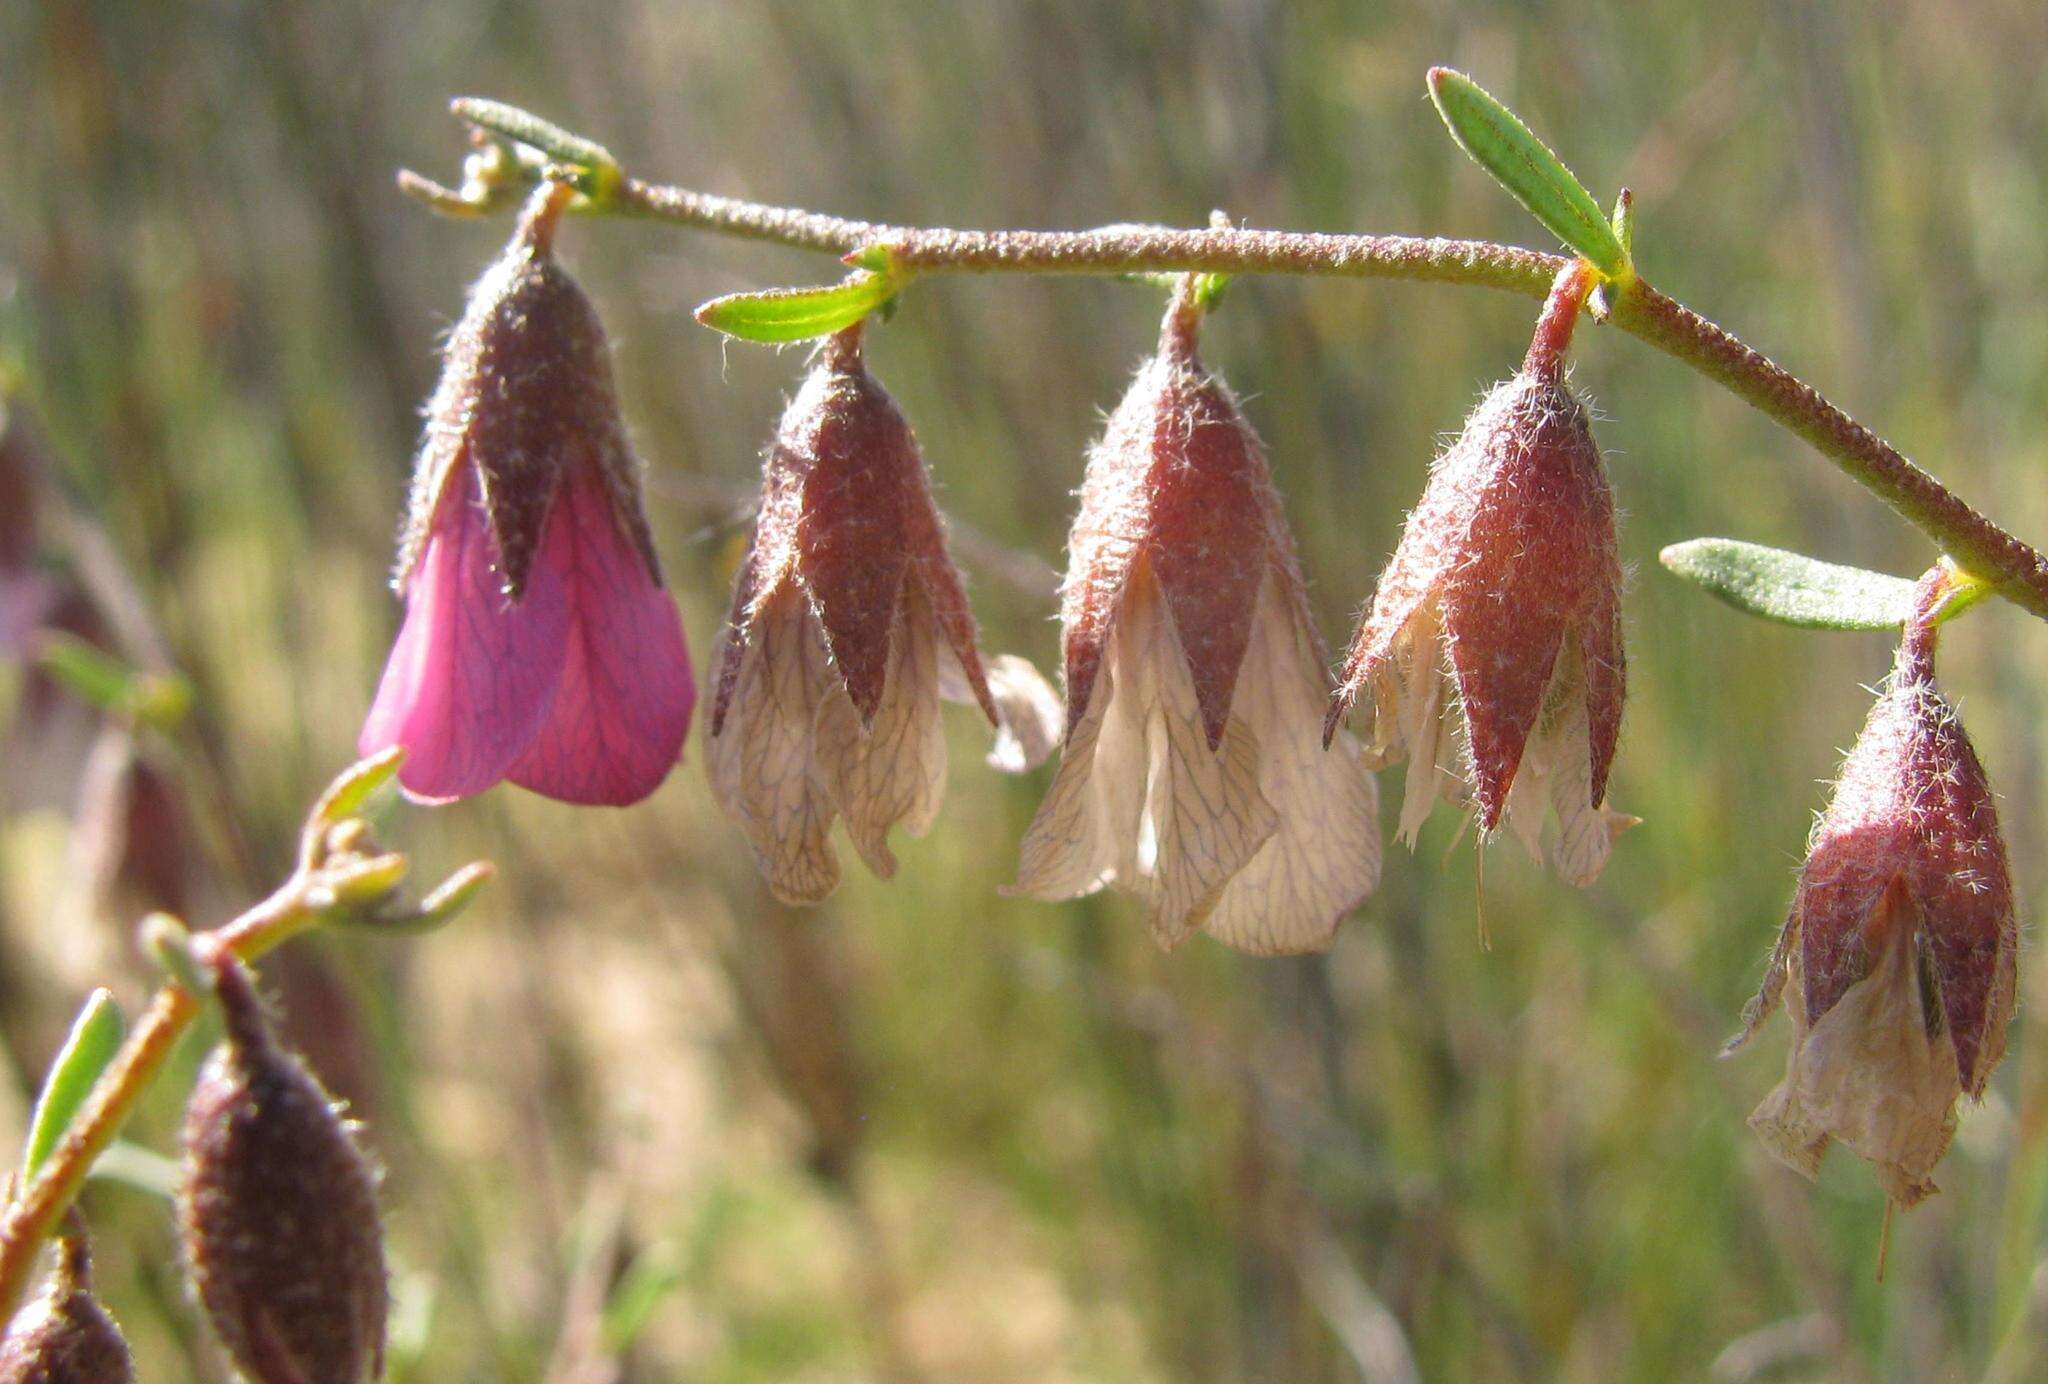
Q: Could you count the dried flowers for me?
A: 4